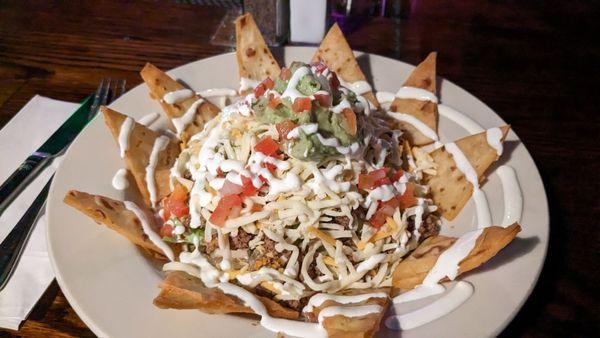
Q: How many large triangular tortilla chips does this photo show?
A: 10